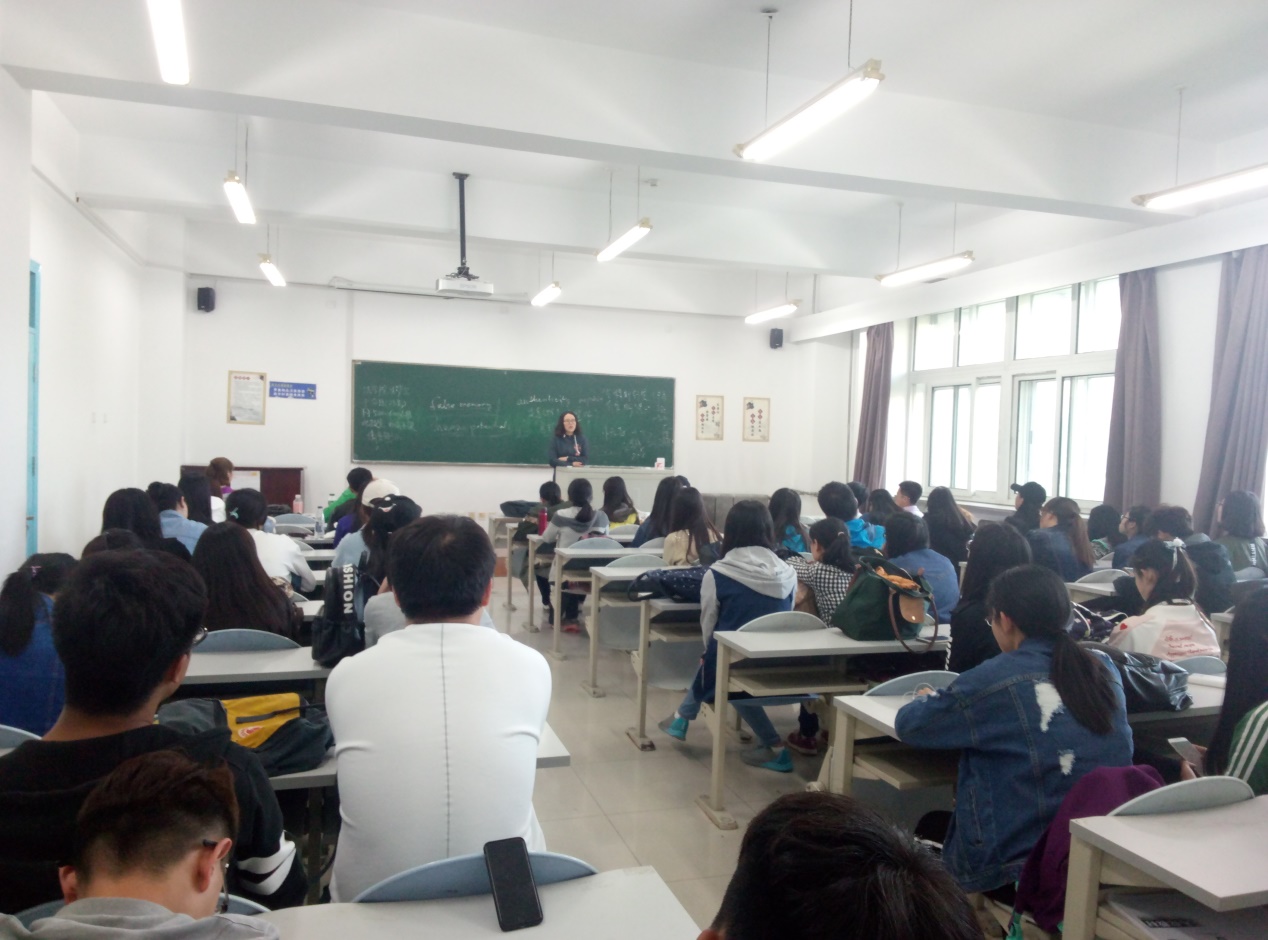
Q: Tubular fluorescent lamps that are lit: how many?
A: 9